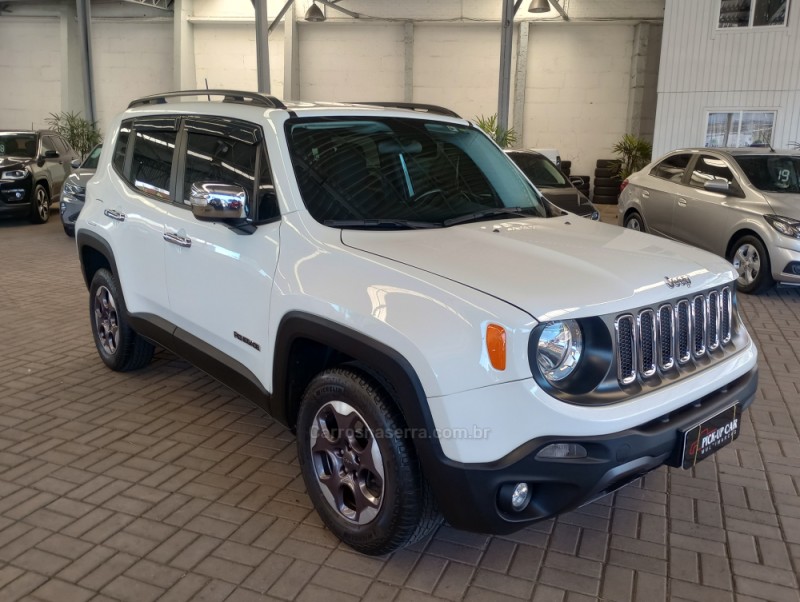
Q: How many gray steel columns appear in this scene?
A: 3